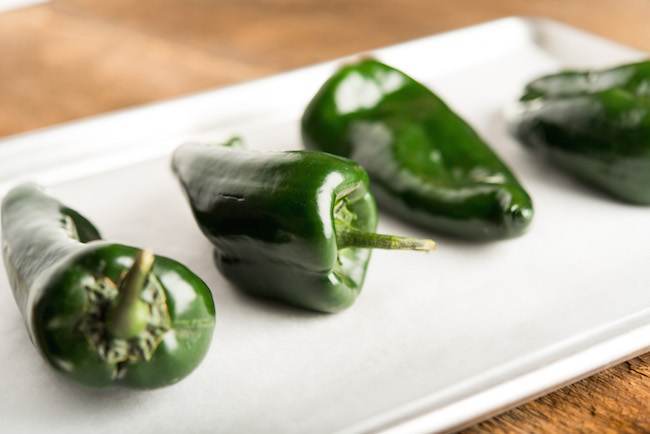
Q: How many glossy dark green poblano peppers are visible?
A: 4